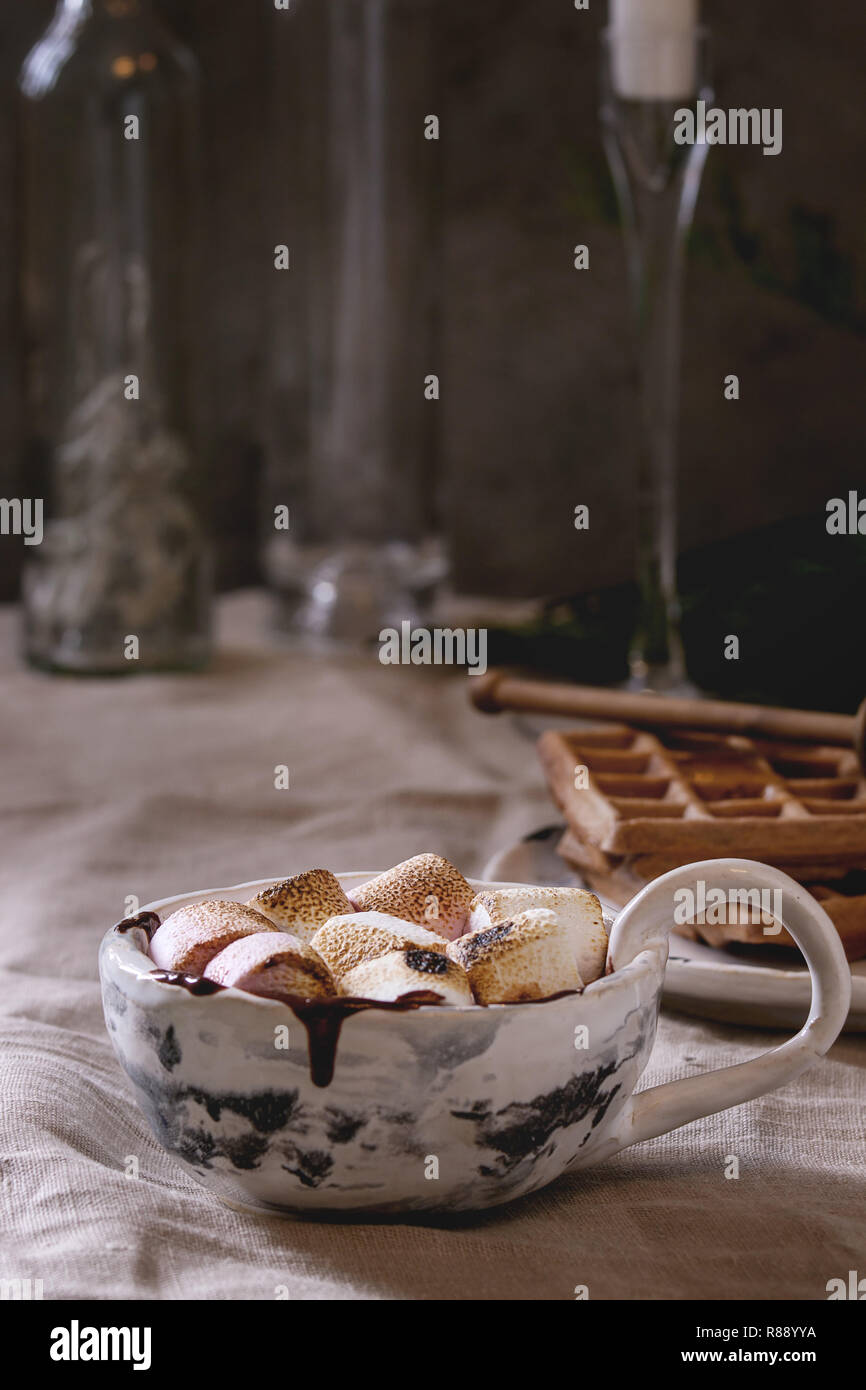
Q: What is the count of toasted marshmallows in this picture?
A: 8